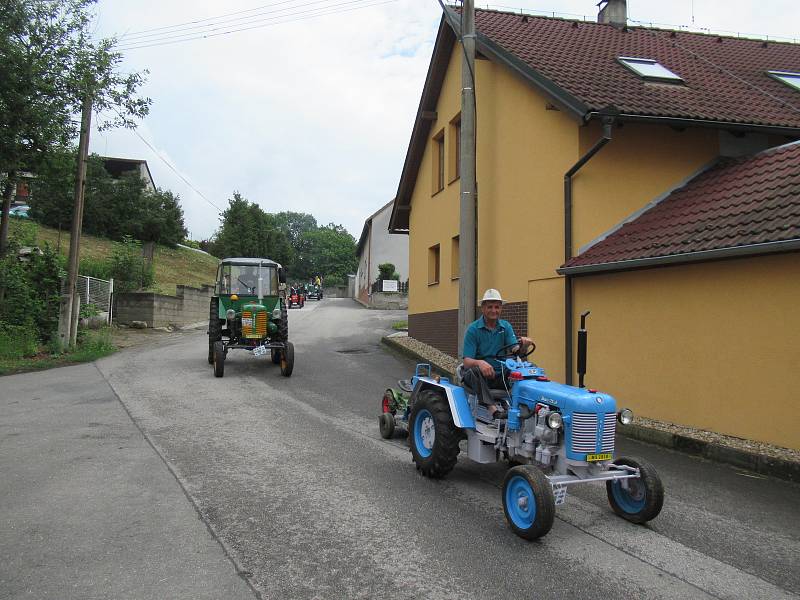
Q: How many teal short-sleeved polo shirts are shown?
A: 1